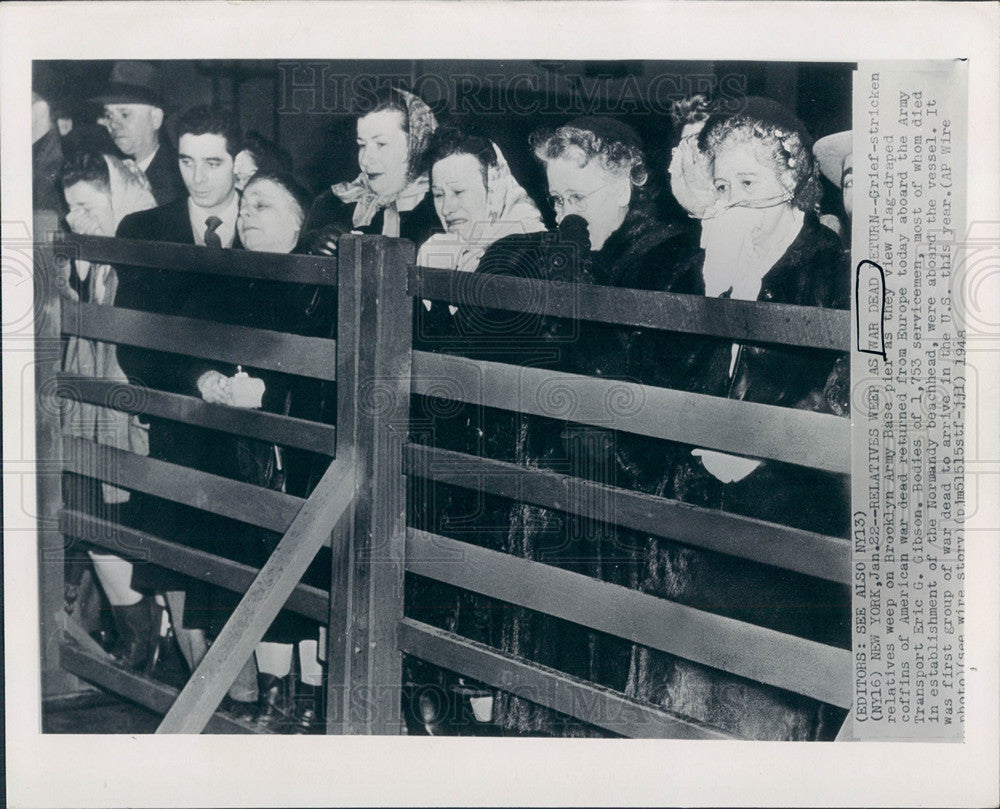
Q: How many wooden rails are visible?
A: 11